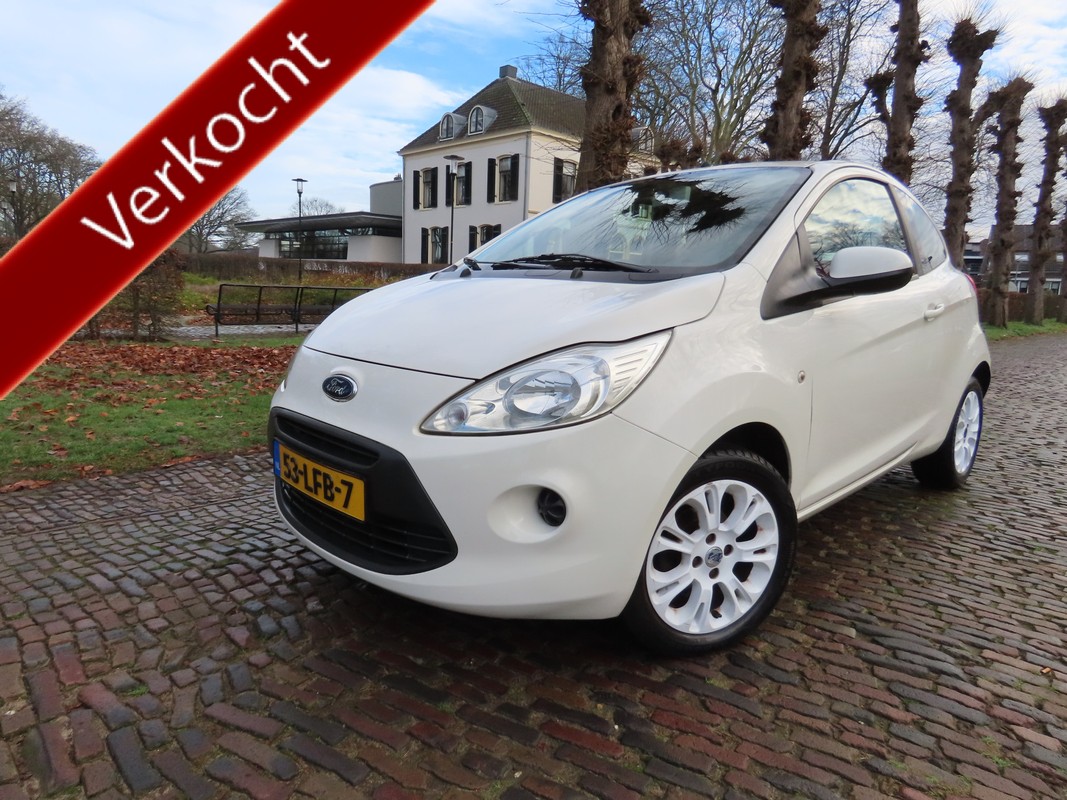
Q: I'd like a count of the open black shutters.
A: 11